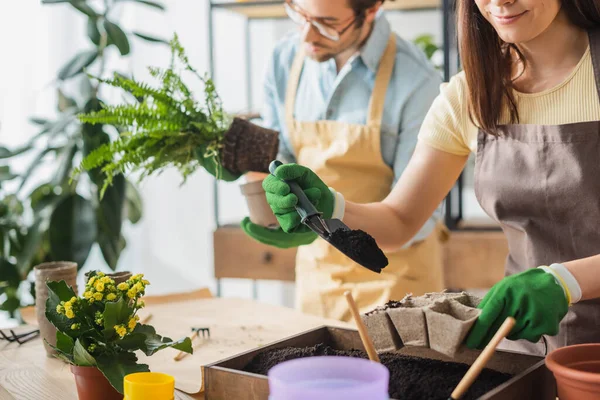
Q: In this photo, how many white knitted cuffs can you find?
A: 2